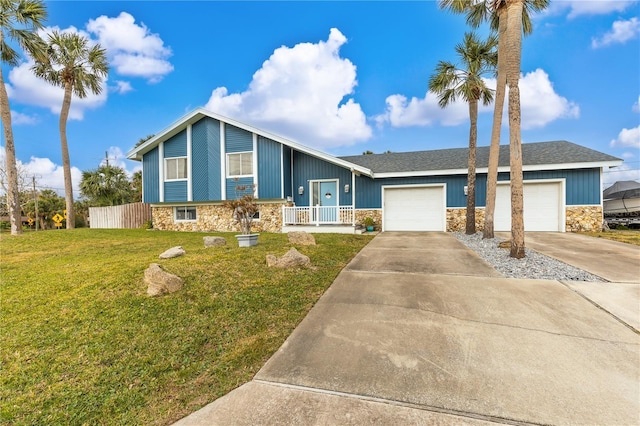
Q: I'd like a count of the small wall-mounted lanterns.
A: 3